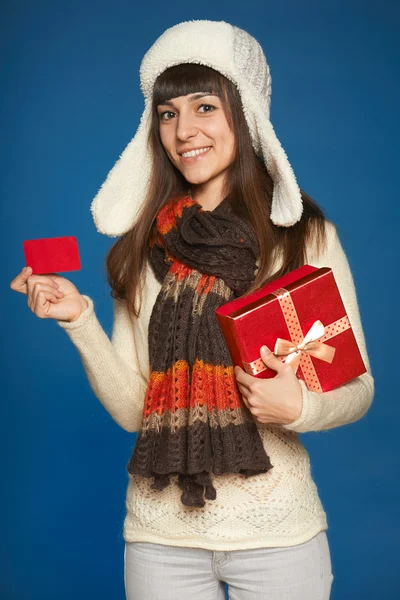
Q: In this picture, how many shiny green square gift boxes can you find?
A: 0